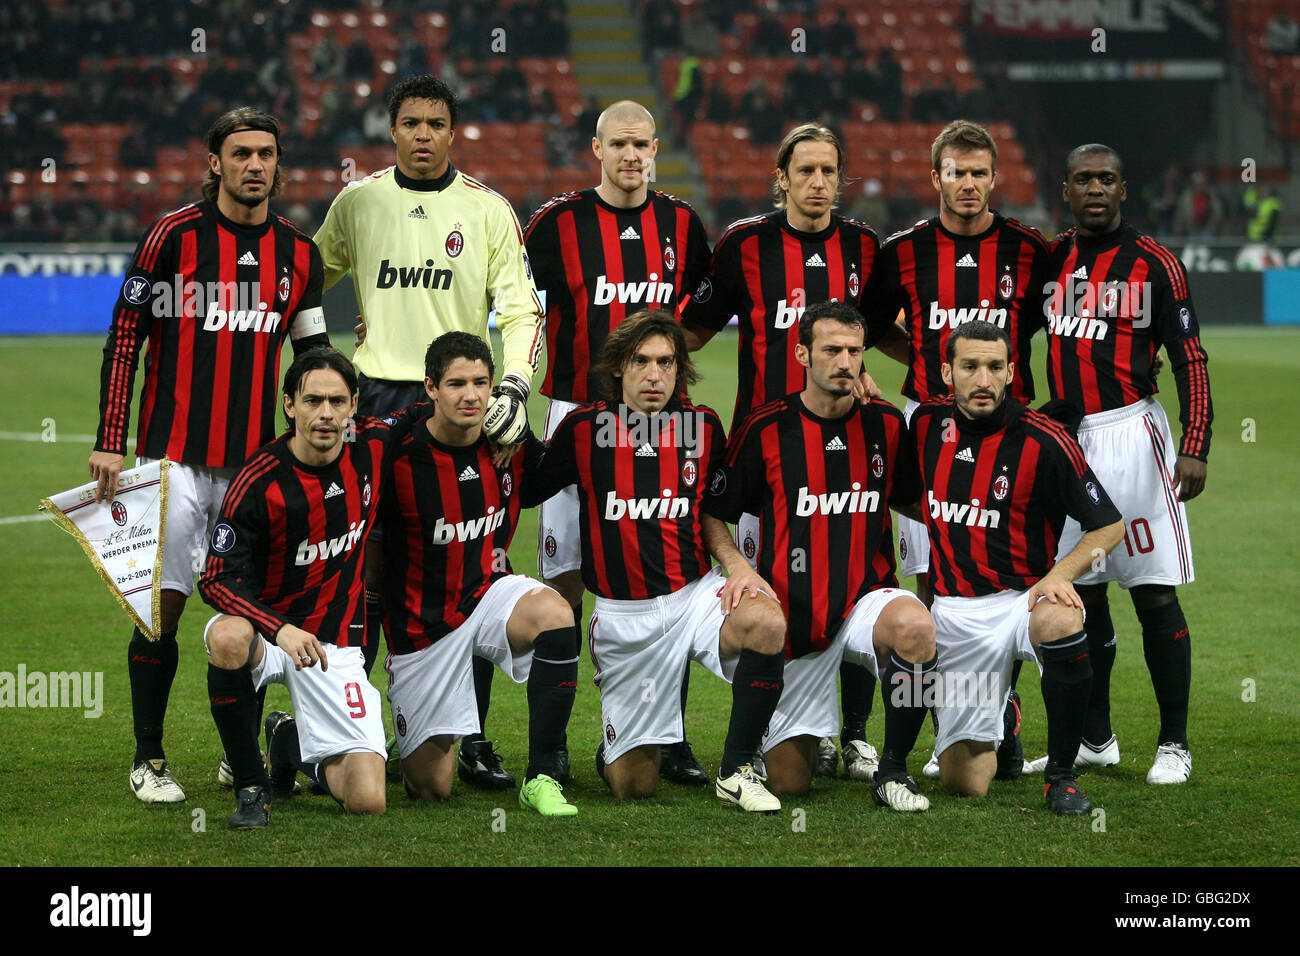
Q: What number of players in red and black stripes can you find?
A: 10